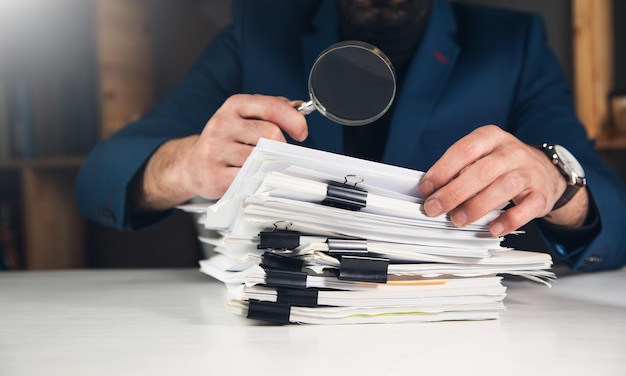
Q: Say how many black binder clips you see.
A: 8